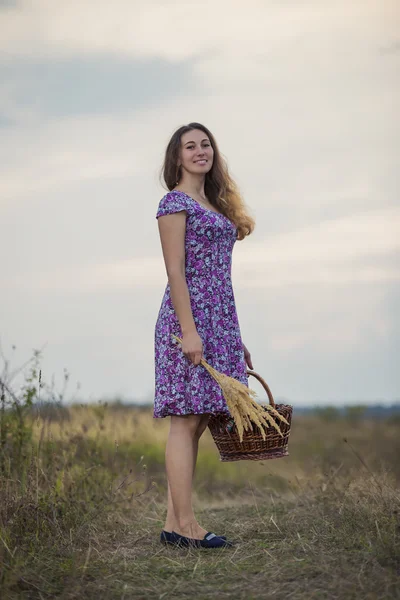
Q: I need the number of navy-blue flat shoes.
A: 2